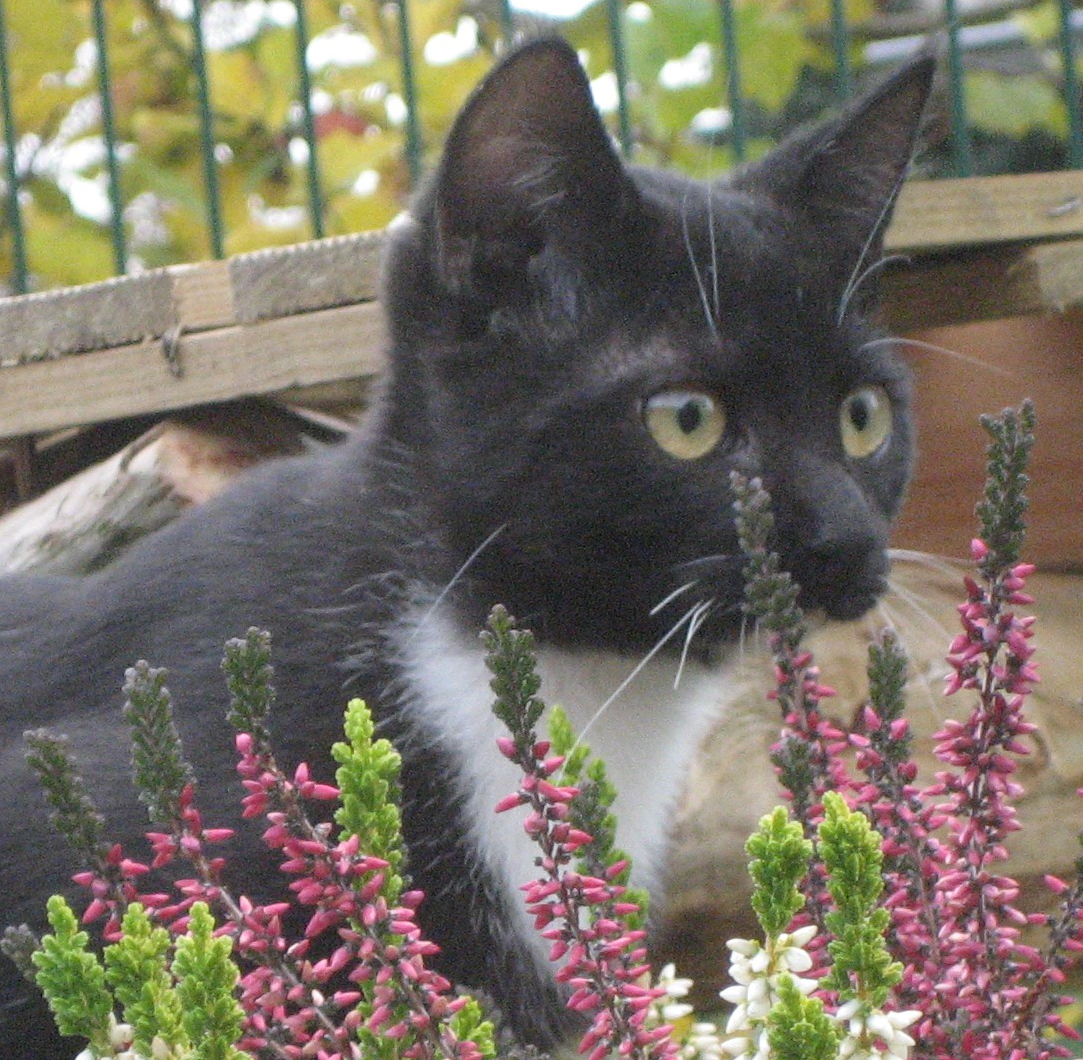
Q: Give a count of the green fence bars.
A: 11